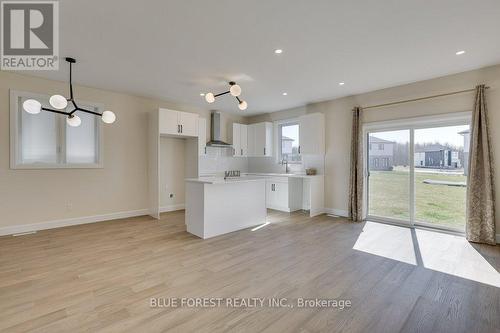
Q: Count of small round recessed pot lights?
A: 5